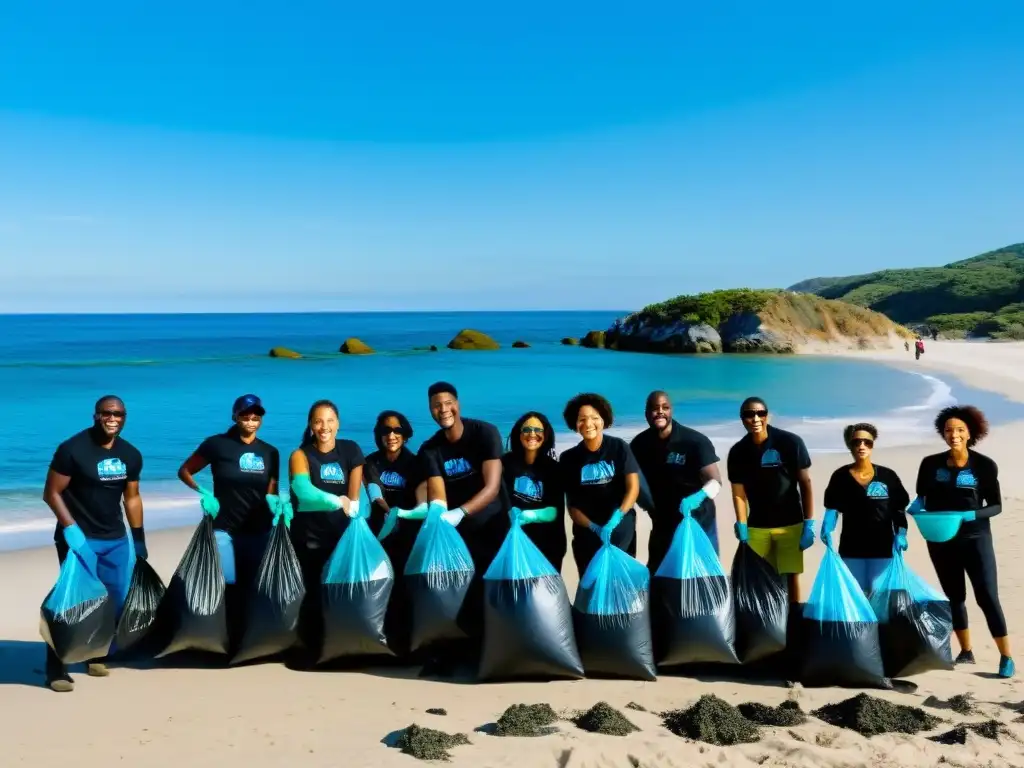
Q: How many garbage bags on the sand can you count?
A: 12